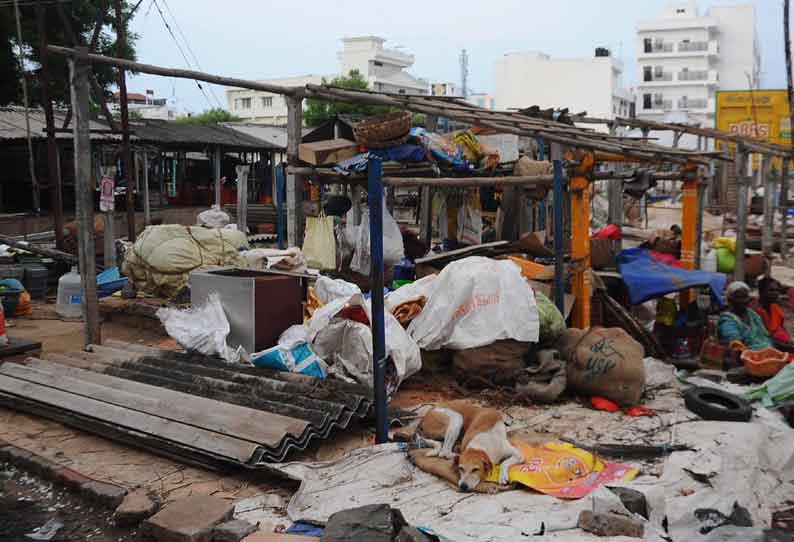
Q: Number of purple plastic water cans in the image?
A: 0